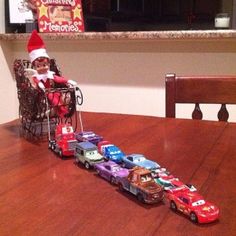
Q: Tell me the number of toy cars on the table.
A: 9